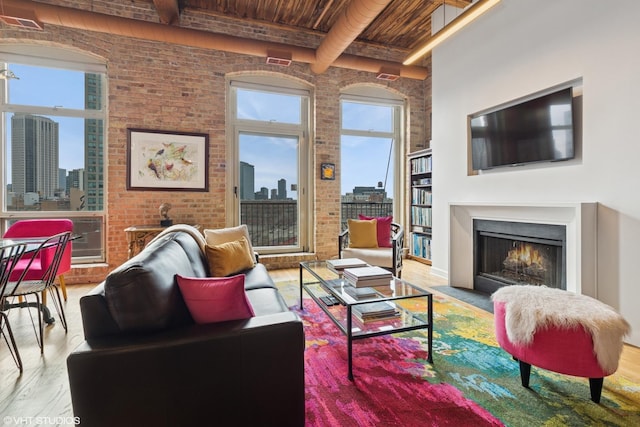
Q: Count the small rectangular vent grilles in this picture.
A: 3